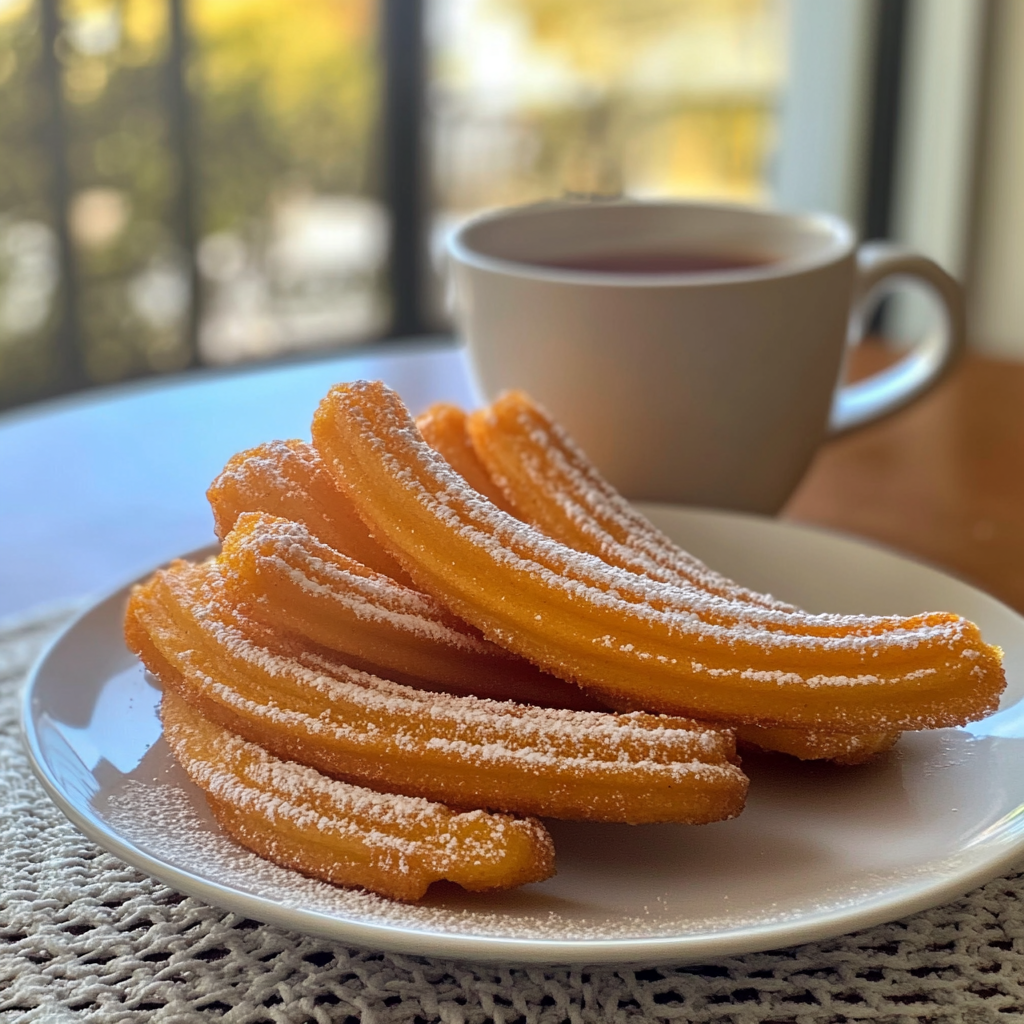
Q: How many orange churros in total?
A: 7